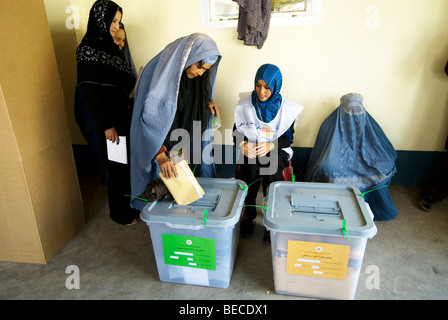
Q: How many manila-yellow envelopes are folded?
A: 1